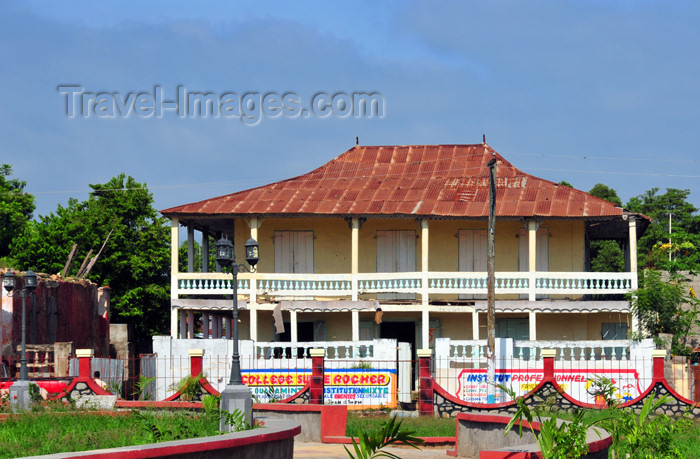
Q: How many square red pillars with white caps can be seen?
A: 6